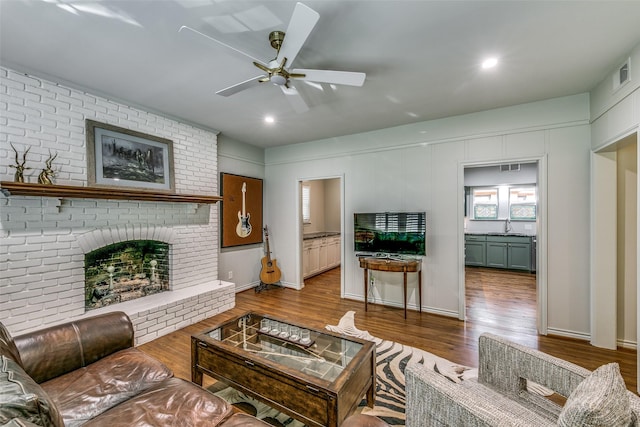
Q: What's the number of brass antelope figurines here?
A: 2